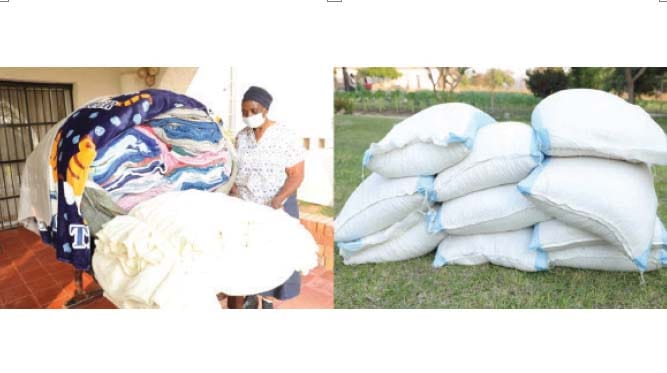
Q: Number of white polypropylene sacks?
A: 10